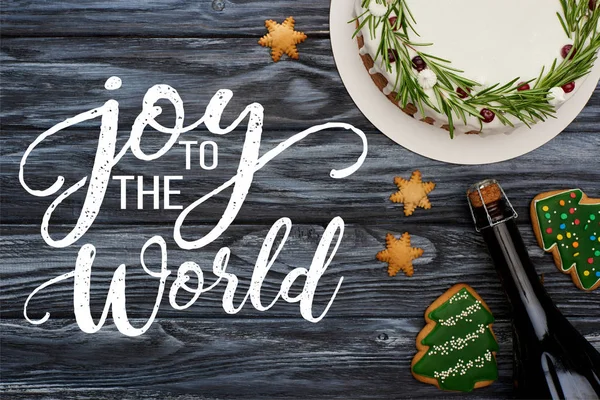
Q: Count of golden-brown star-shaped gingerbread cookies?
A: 3